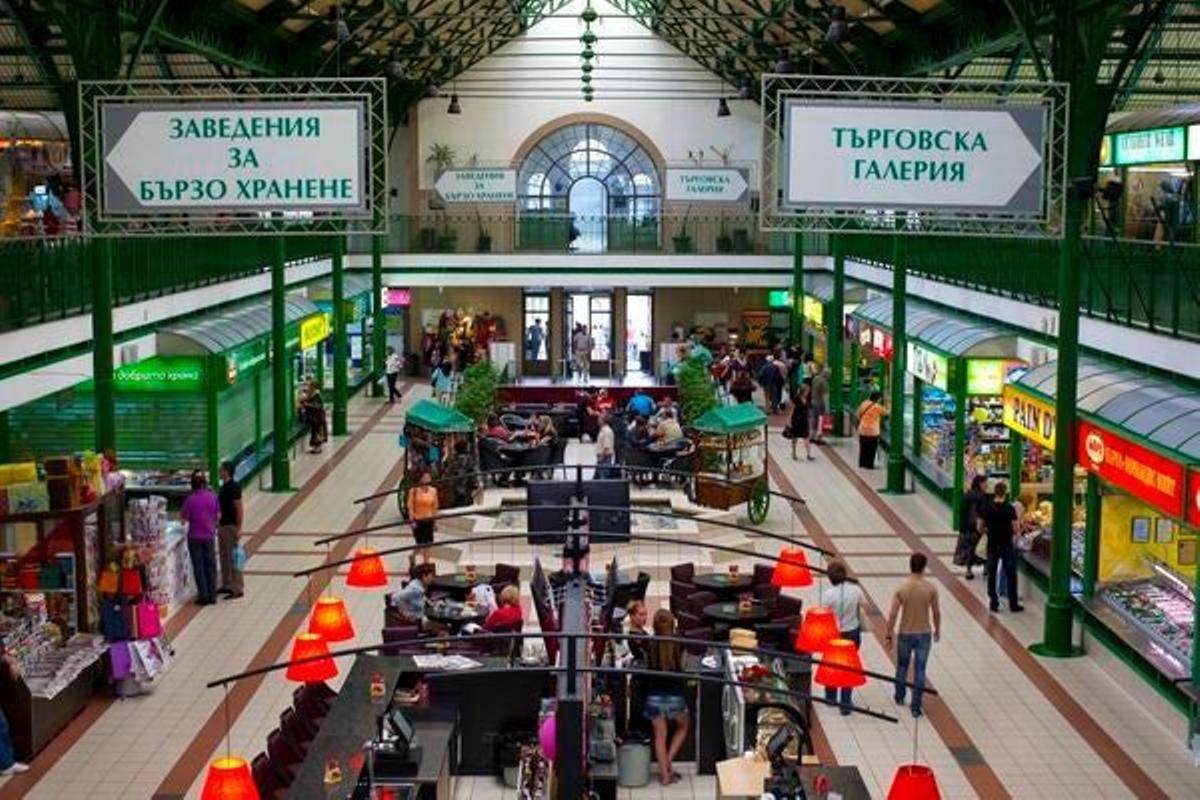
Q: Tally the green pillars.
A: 8